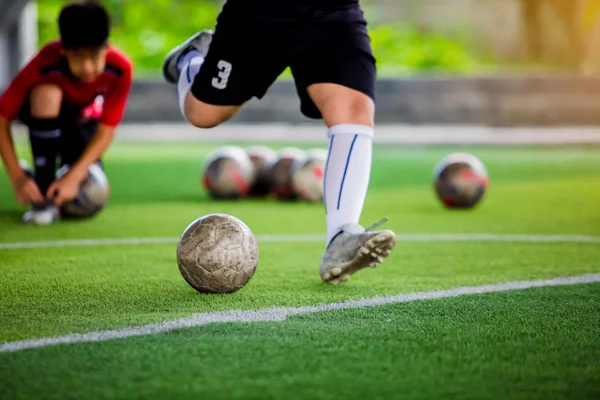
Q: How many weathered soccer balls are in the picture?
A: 1